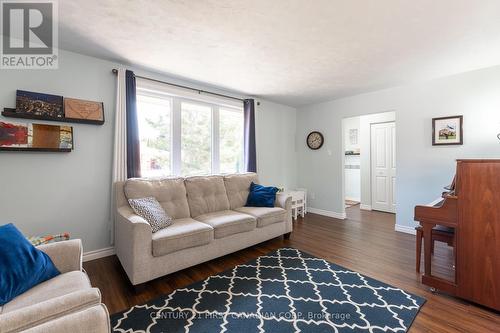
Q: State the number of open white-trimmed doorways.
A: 1